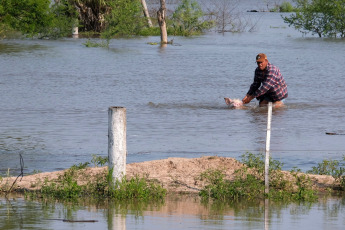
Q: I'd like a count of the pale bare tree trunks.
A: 2